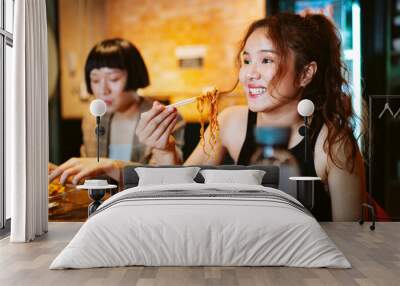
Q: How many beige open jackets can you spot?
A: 1